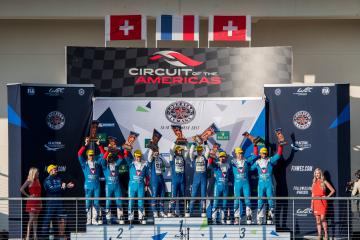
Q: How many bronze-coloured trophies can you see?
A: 9